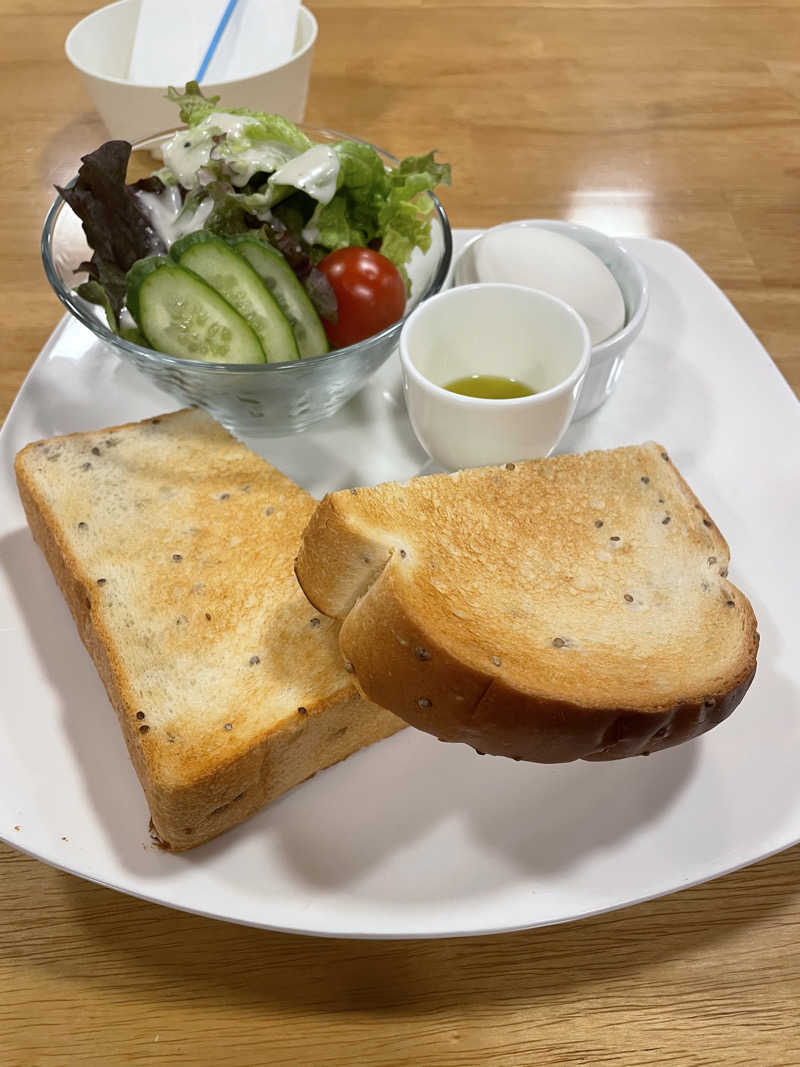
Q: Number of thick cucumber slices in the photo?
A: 3